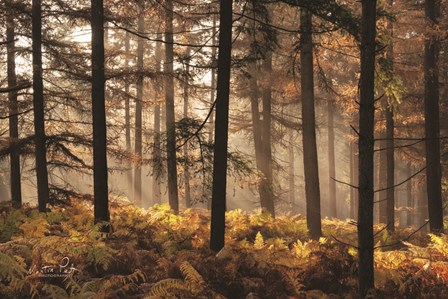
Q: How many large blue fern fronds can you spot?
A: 0